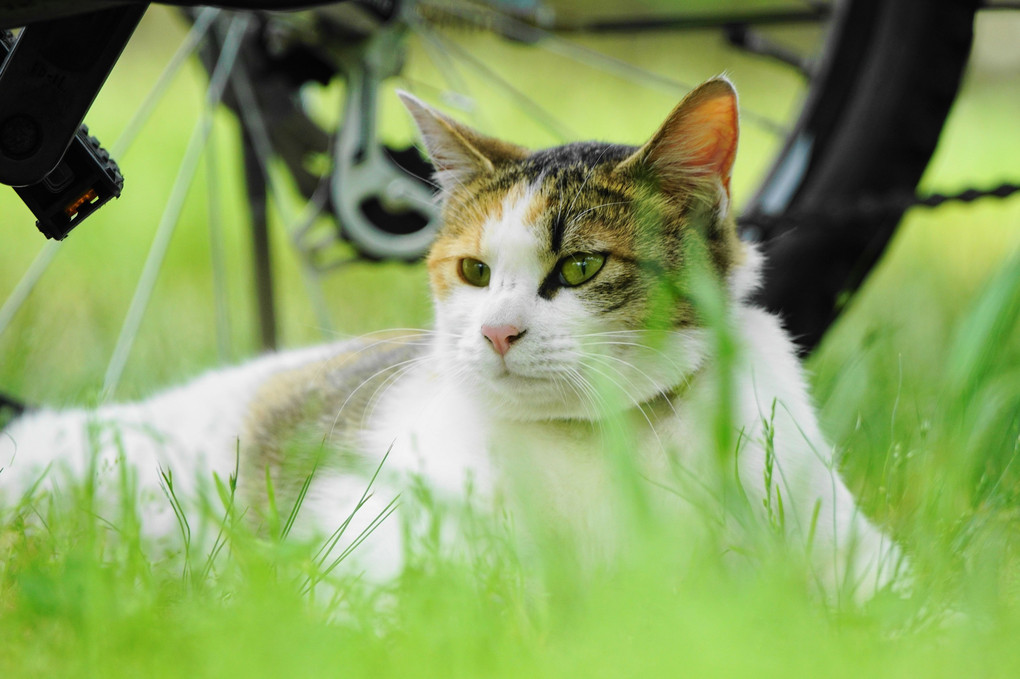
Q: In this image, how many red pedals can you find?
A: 0